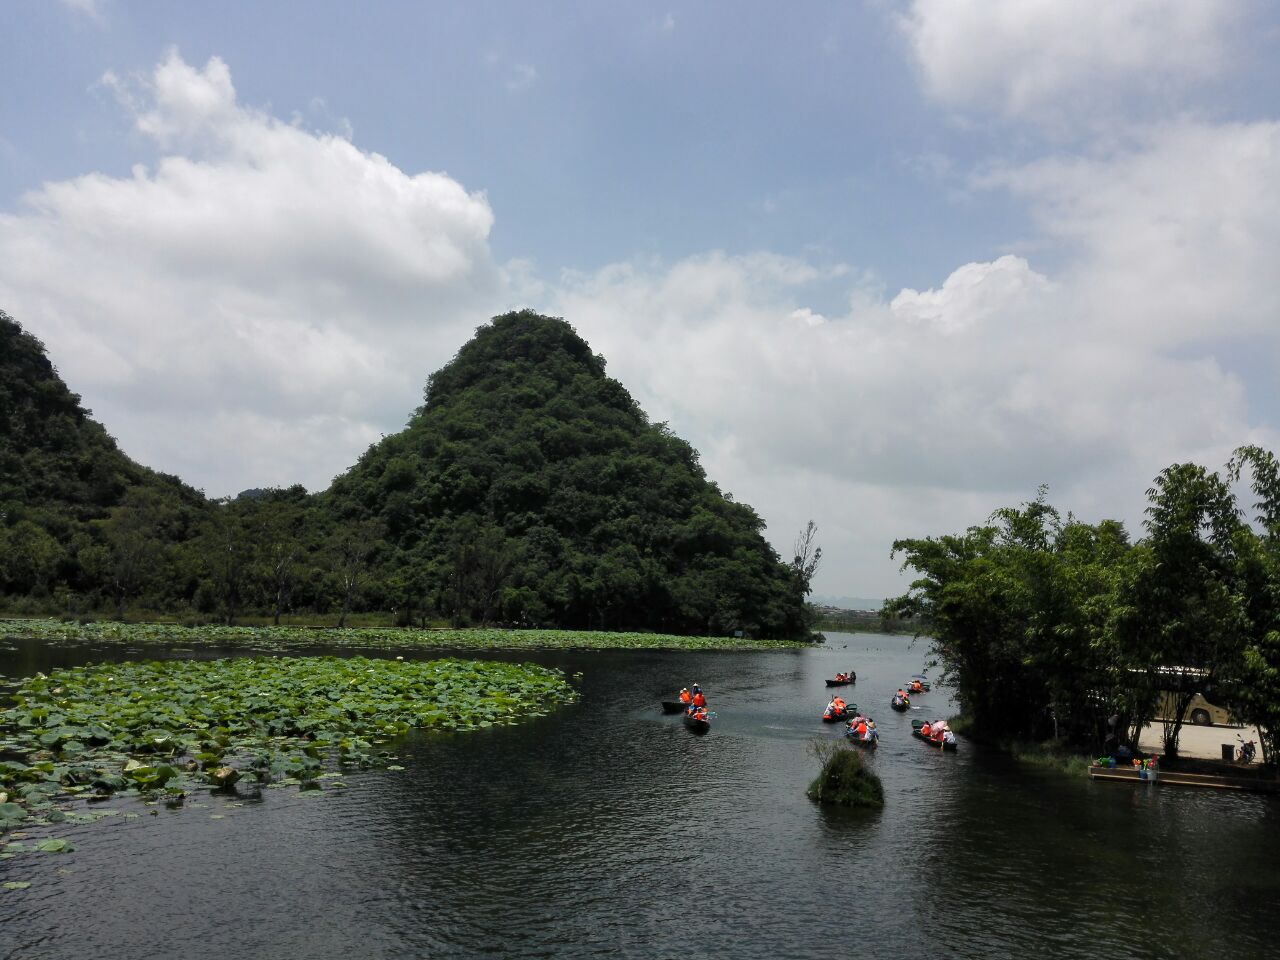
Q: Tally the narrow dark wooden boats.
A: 8